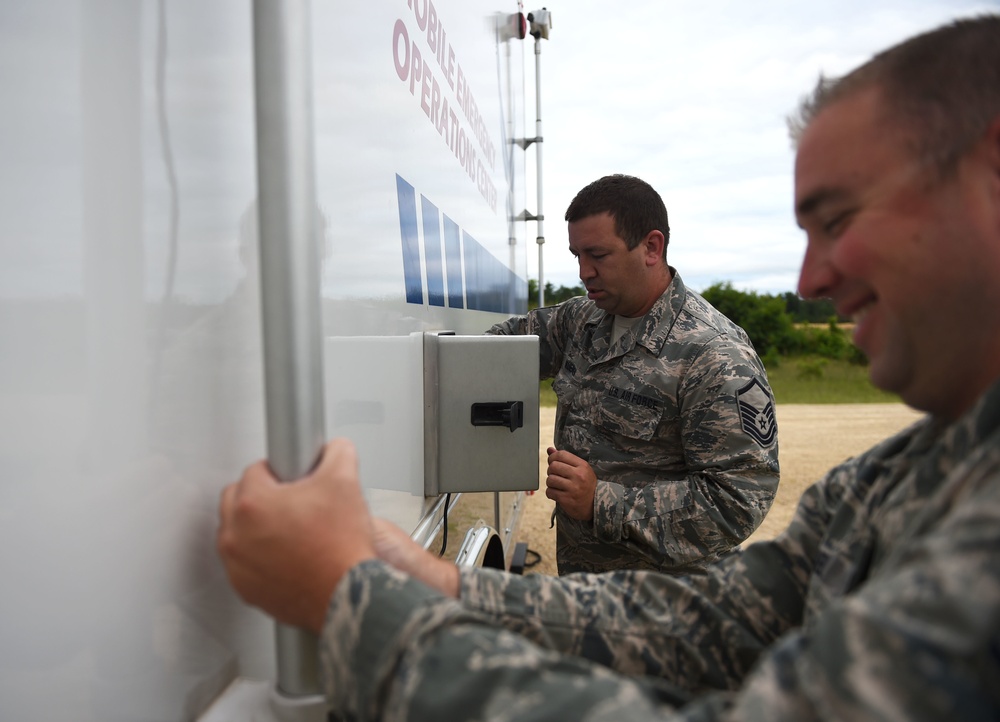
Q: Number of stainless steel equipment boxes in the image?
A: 1